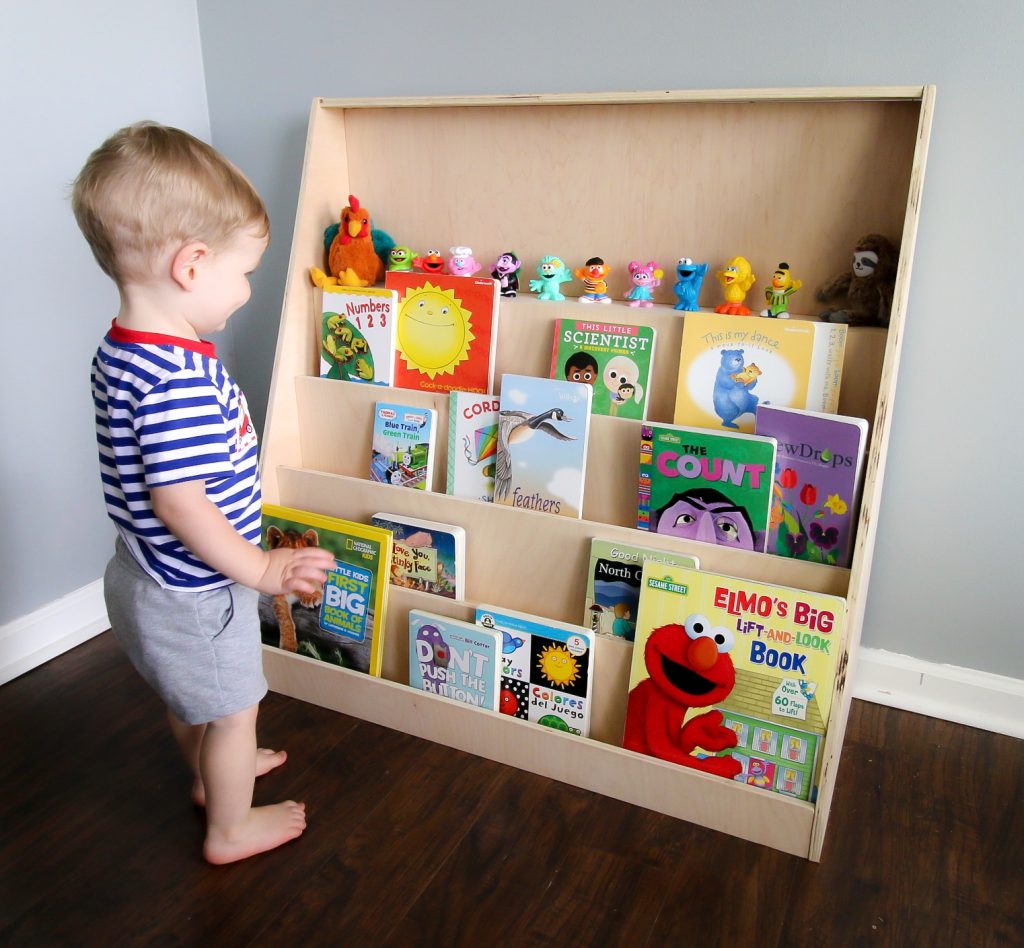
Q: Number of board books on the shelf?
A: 15